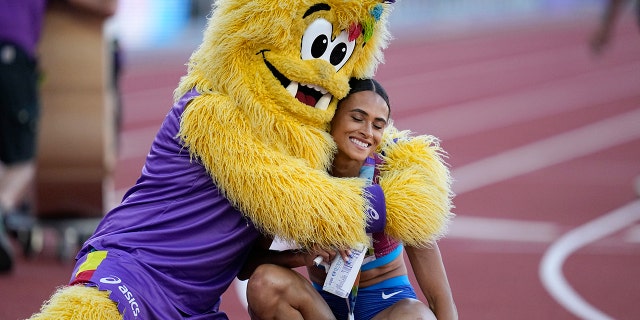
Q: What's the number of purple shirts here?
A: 2